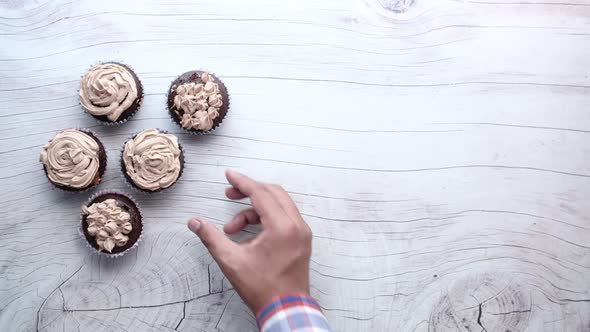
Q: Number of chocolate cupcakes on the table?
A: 5